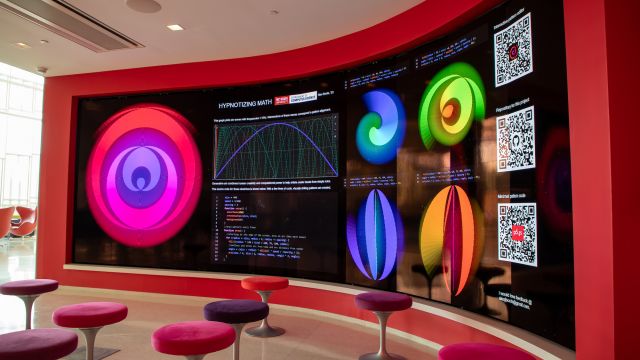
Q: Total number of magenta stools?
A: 3